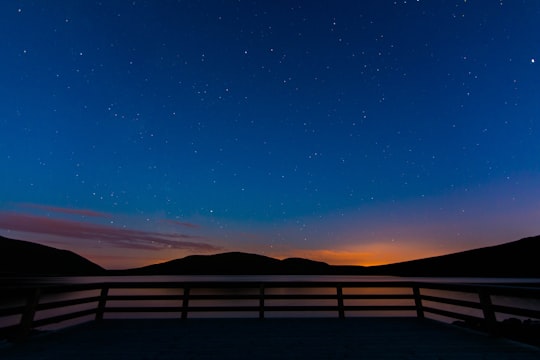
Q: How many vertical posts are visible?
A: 7